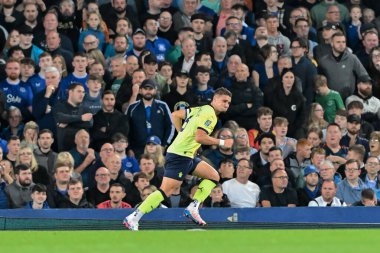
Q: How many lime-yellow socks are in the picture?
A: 2